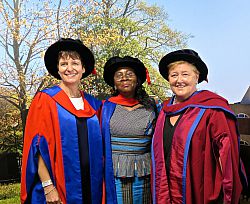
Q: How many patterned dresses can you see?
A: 1